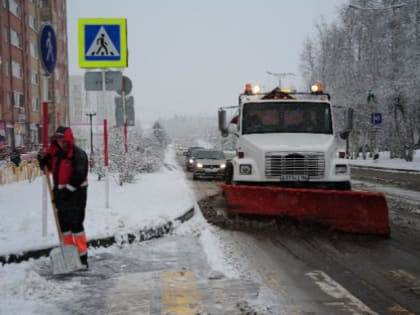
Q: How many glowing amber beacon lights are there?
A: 2